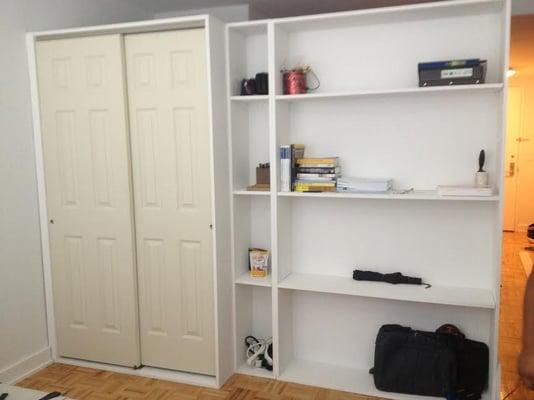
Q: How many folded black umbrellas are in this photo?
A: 1